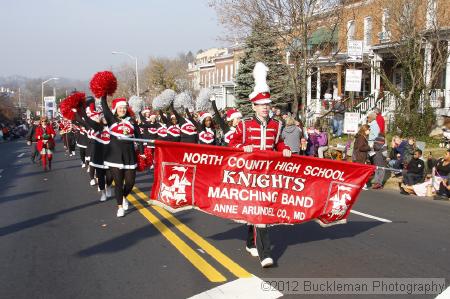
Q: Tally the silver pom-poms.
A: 5